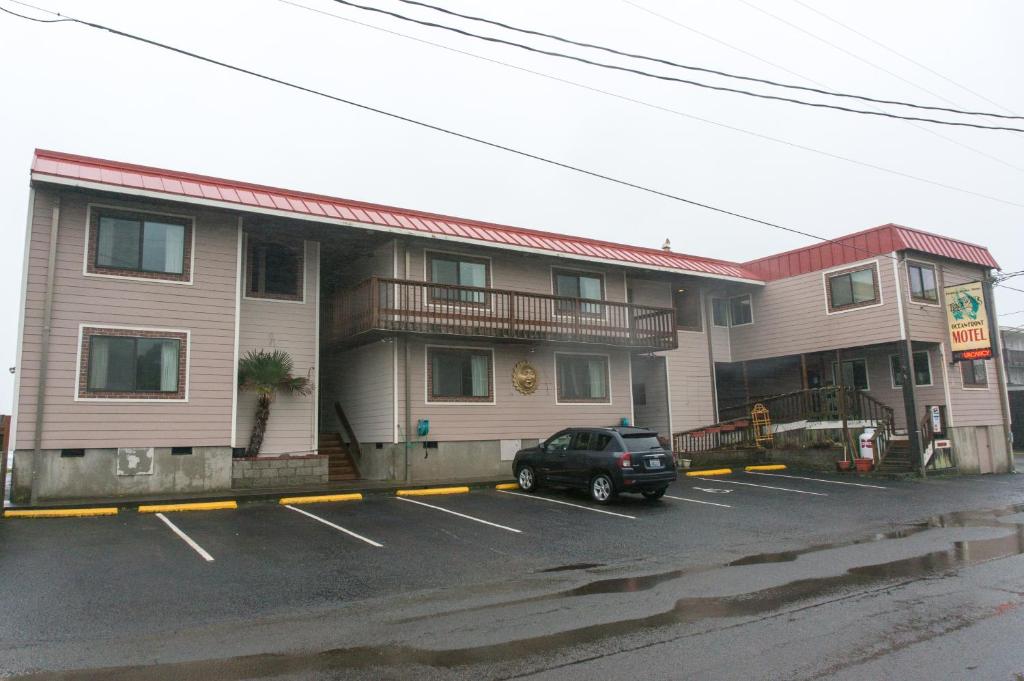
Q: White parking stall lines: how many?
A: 7